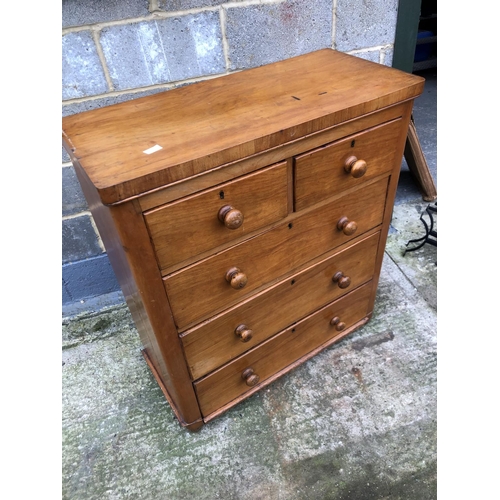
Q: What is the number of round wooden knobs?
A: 8